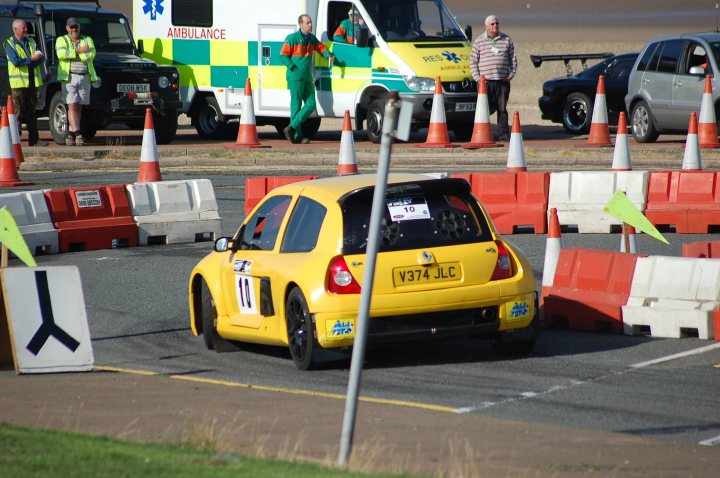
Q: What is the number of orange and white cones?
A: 14